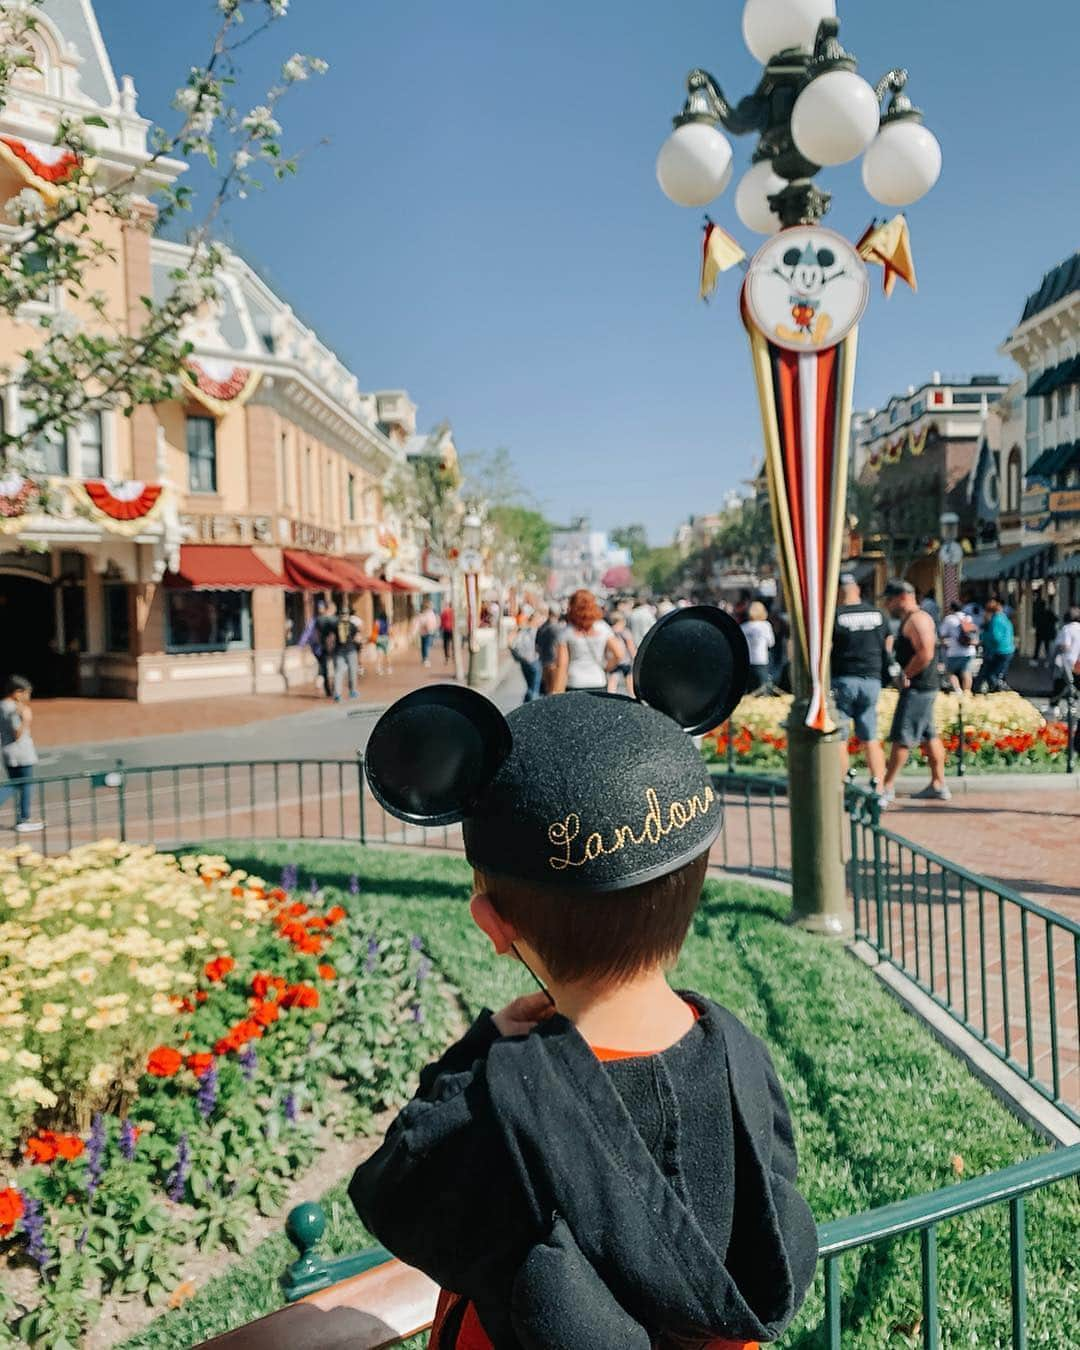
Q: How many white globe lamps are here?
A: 5